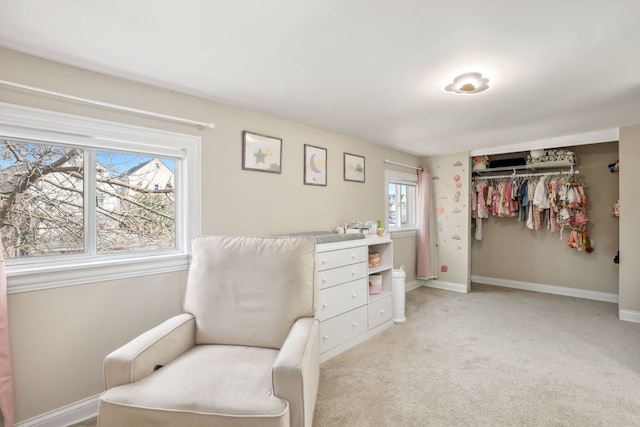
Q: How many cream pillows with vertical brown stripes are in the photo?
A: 0